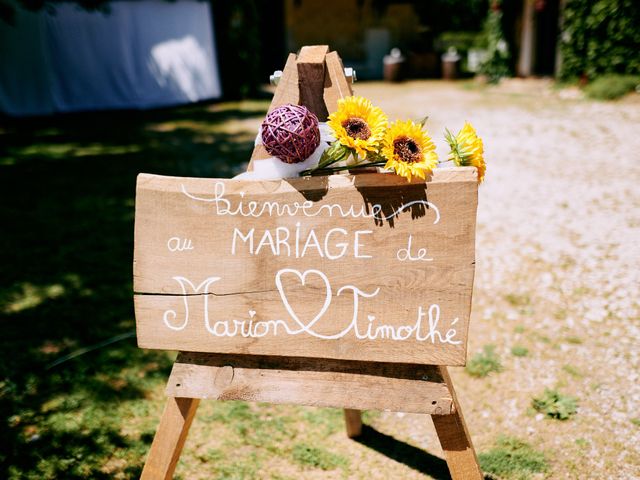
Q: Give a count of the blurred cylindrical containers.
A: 2